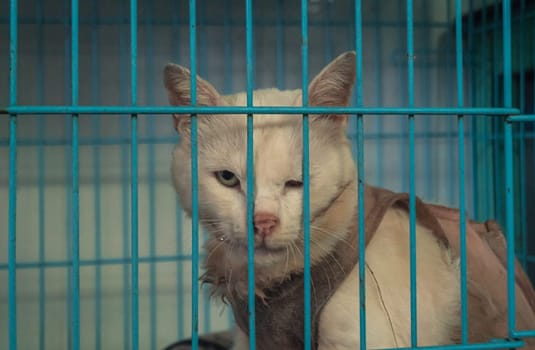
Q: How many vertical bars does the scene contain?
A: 10